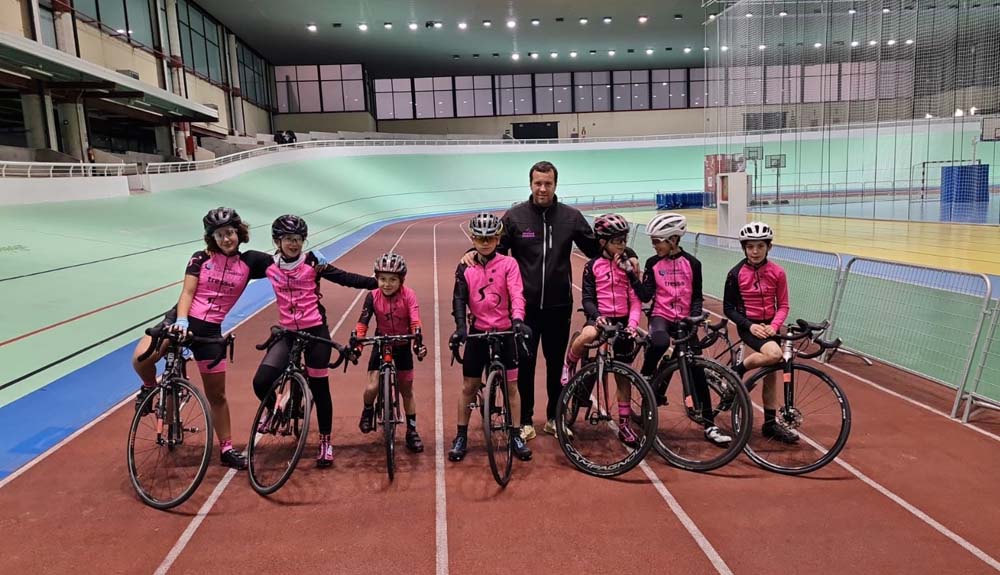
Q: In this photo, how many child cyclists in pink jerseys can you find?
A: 7